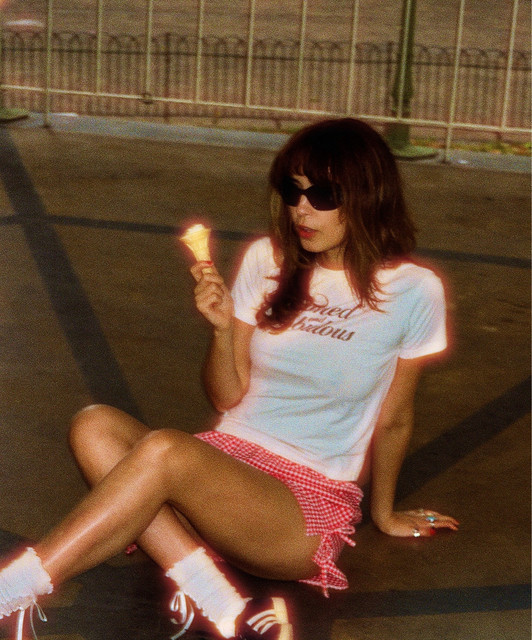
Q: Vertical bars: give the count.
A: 10